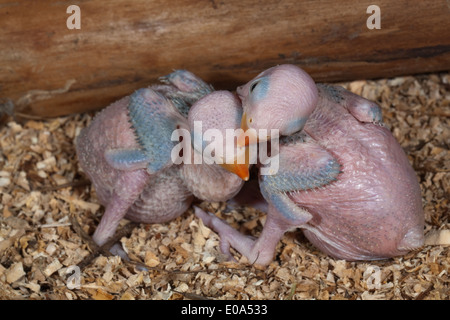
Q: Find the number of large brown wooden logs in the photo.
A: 1